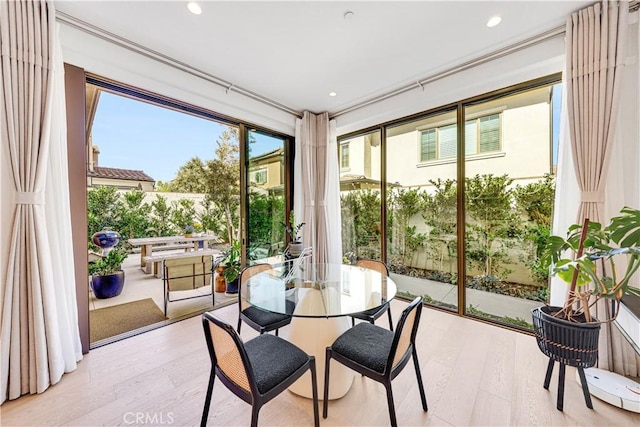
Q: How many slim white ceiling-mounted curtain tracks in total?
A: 2